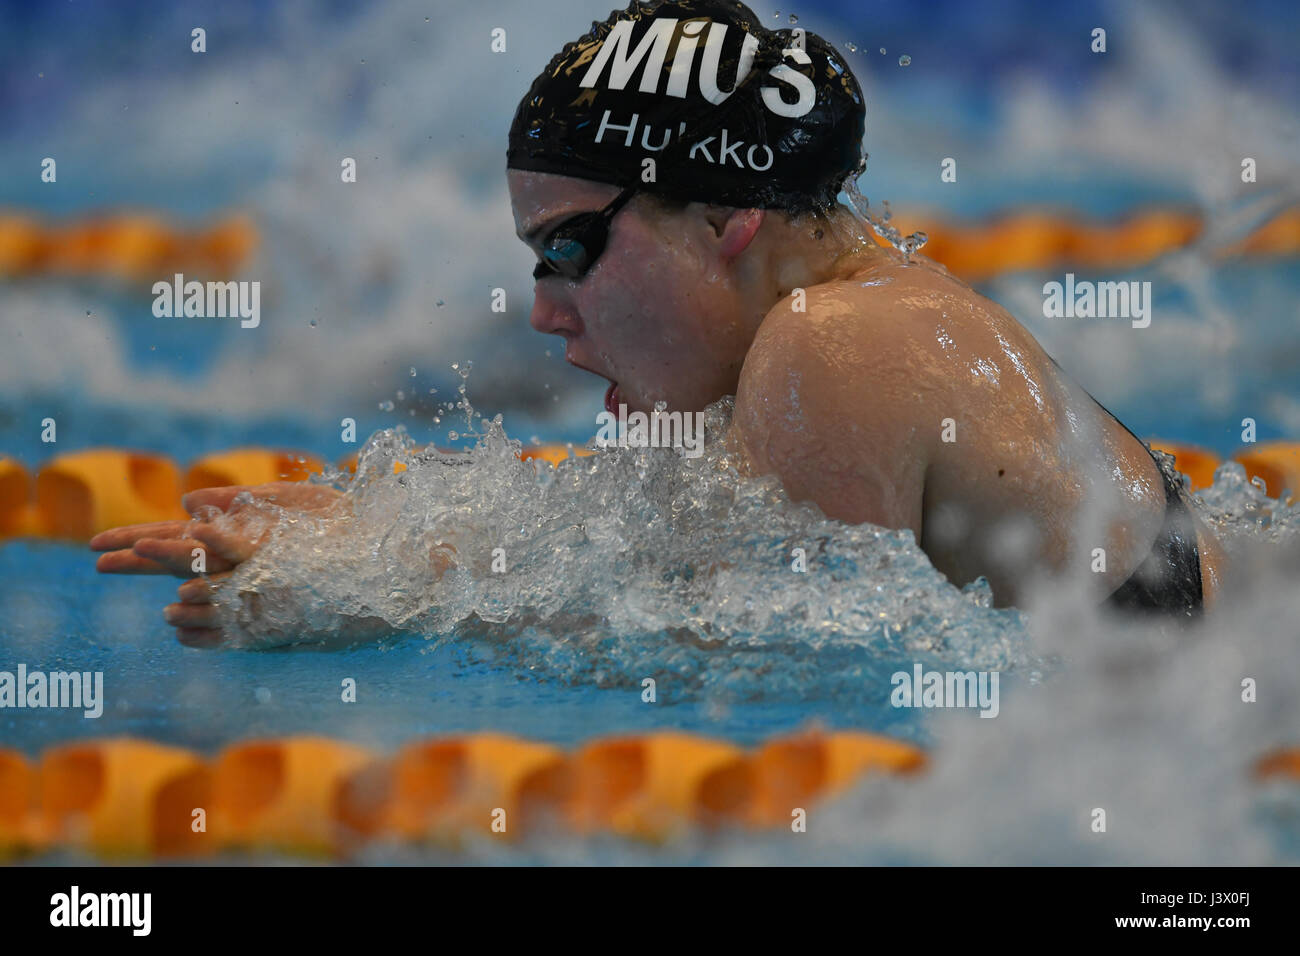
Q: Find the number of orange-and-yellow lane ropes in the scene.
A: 3